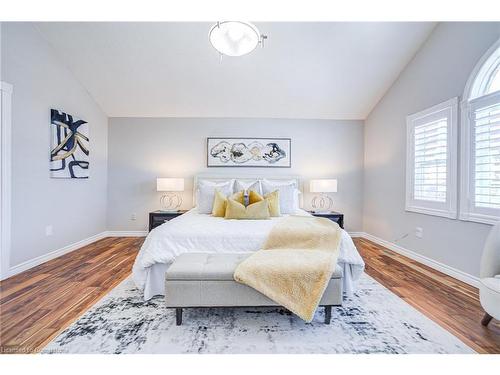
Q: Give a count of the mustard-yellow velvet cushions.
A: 3